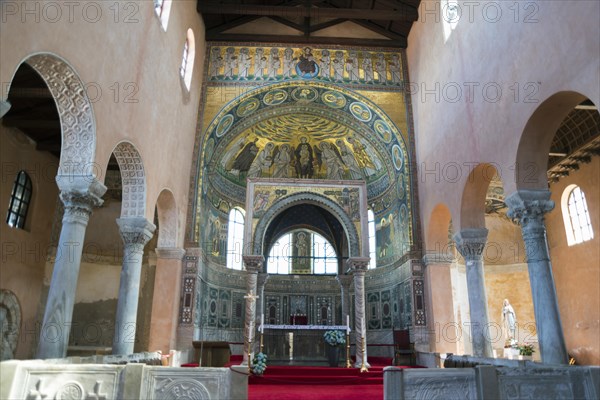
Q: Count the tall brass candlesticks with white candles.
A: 4